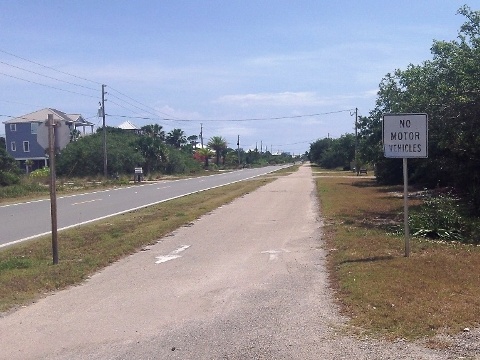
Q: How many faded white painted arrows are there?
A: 2